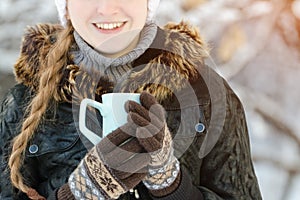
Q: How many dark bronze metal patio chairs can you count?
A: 0